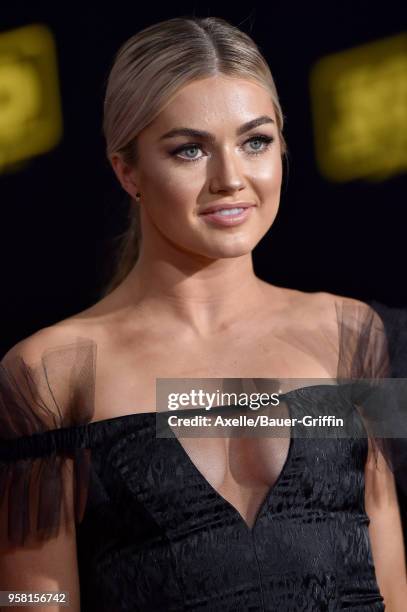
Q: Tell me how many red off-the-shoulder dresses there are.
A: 0